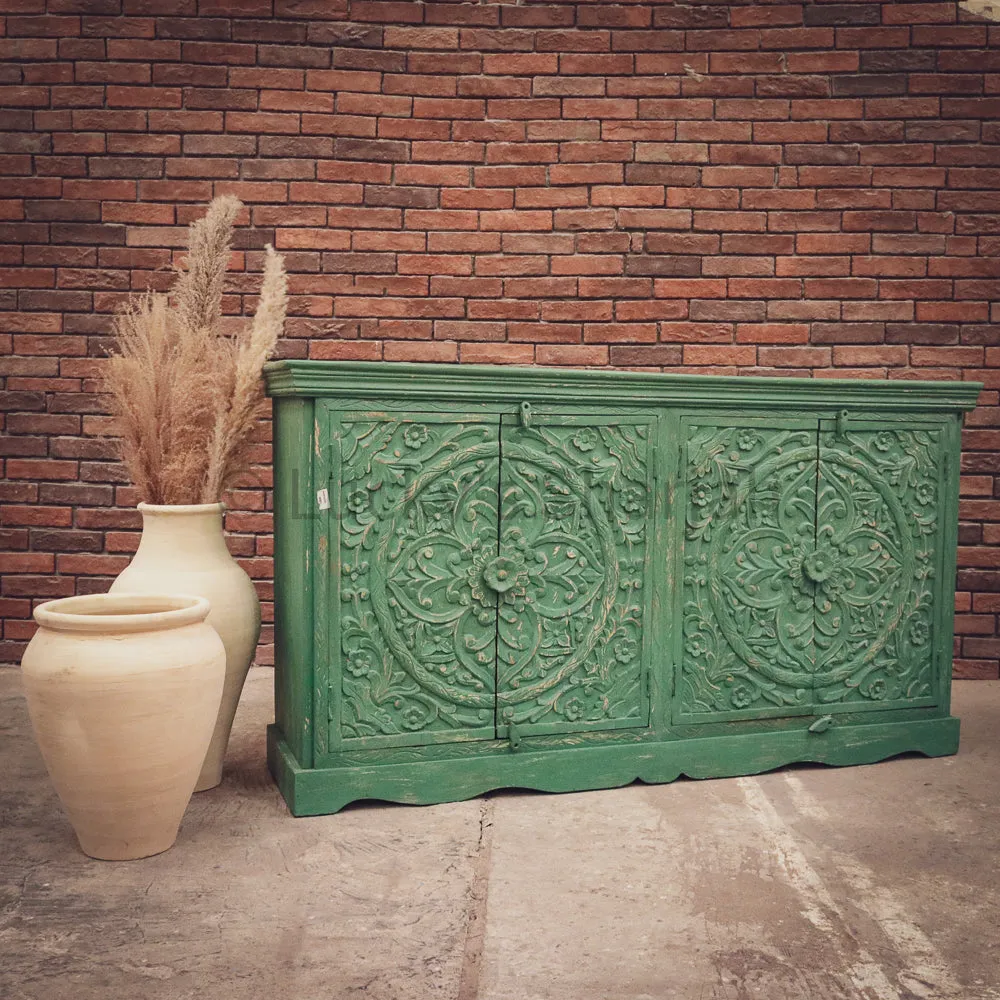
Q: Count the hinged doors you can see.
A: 4